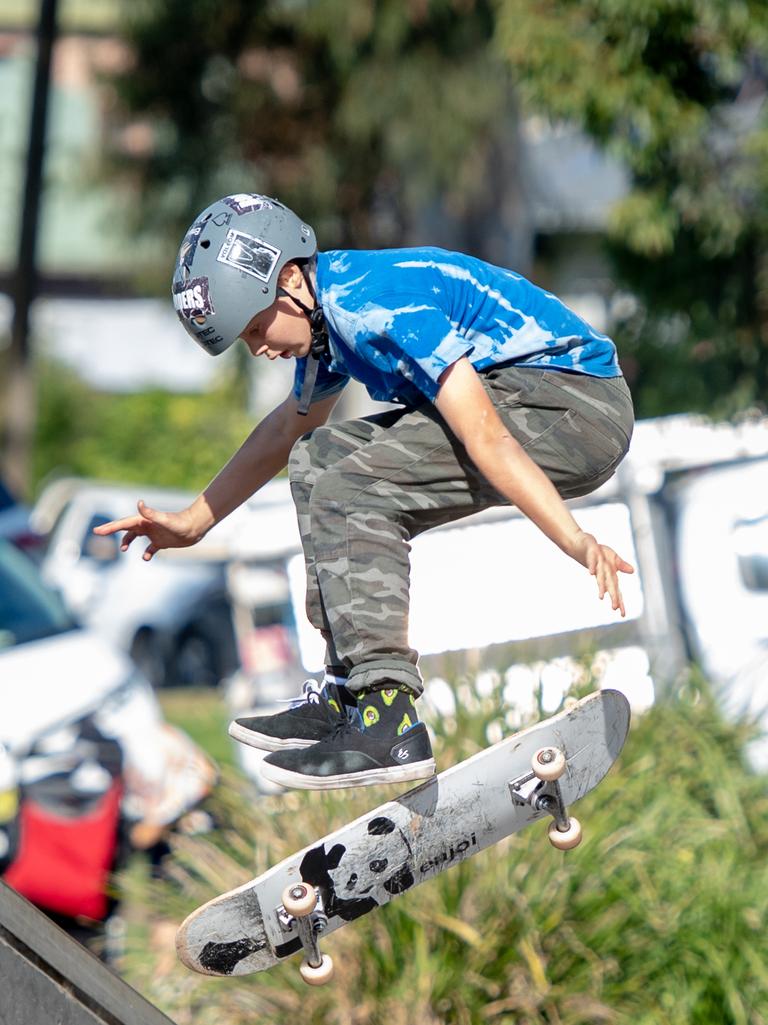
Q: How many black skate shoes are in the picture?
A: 2